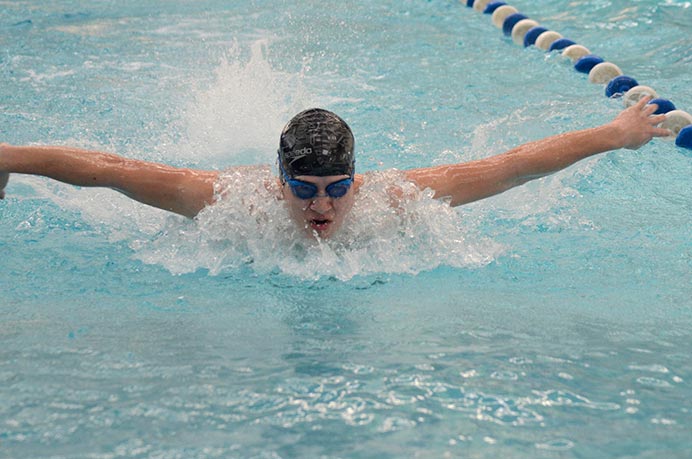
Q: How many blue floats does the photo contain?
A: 9